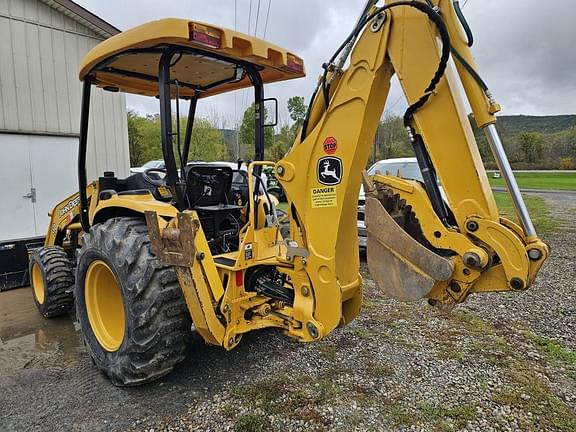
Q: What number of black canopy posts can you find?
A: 4